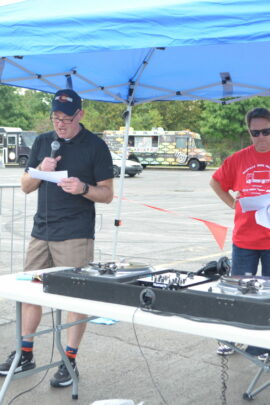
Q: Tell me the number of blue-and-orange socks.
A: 2